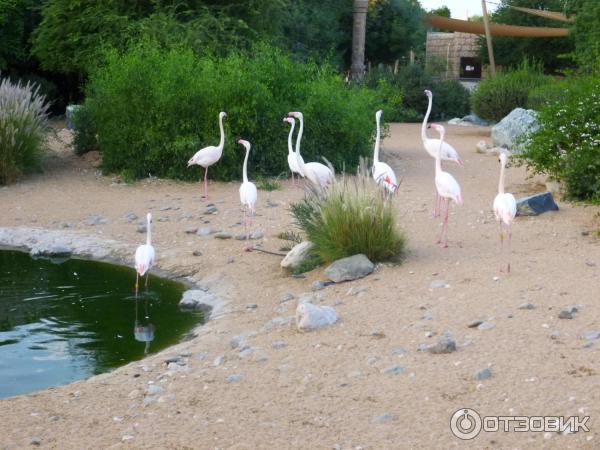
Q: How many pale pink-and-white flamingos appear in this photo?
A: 9